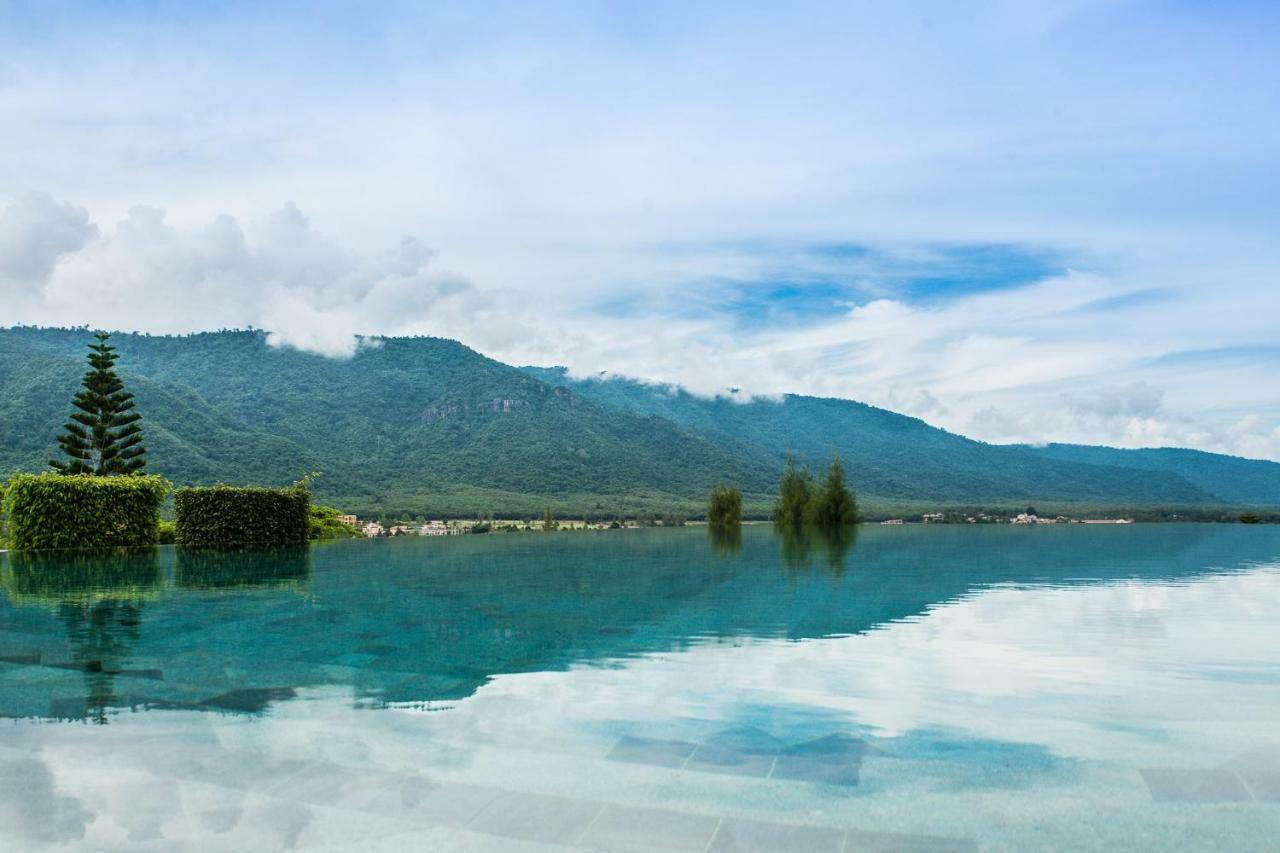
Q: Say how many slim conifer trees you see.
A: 1